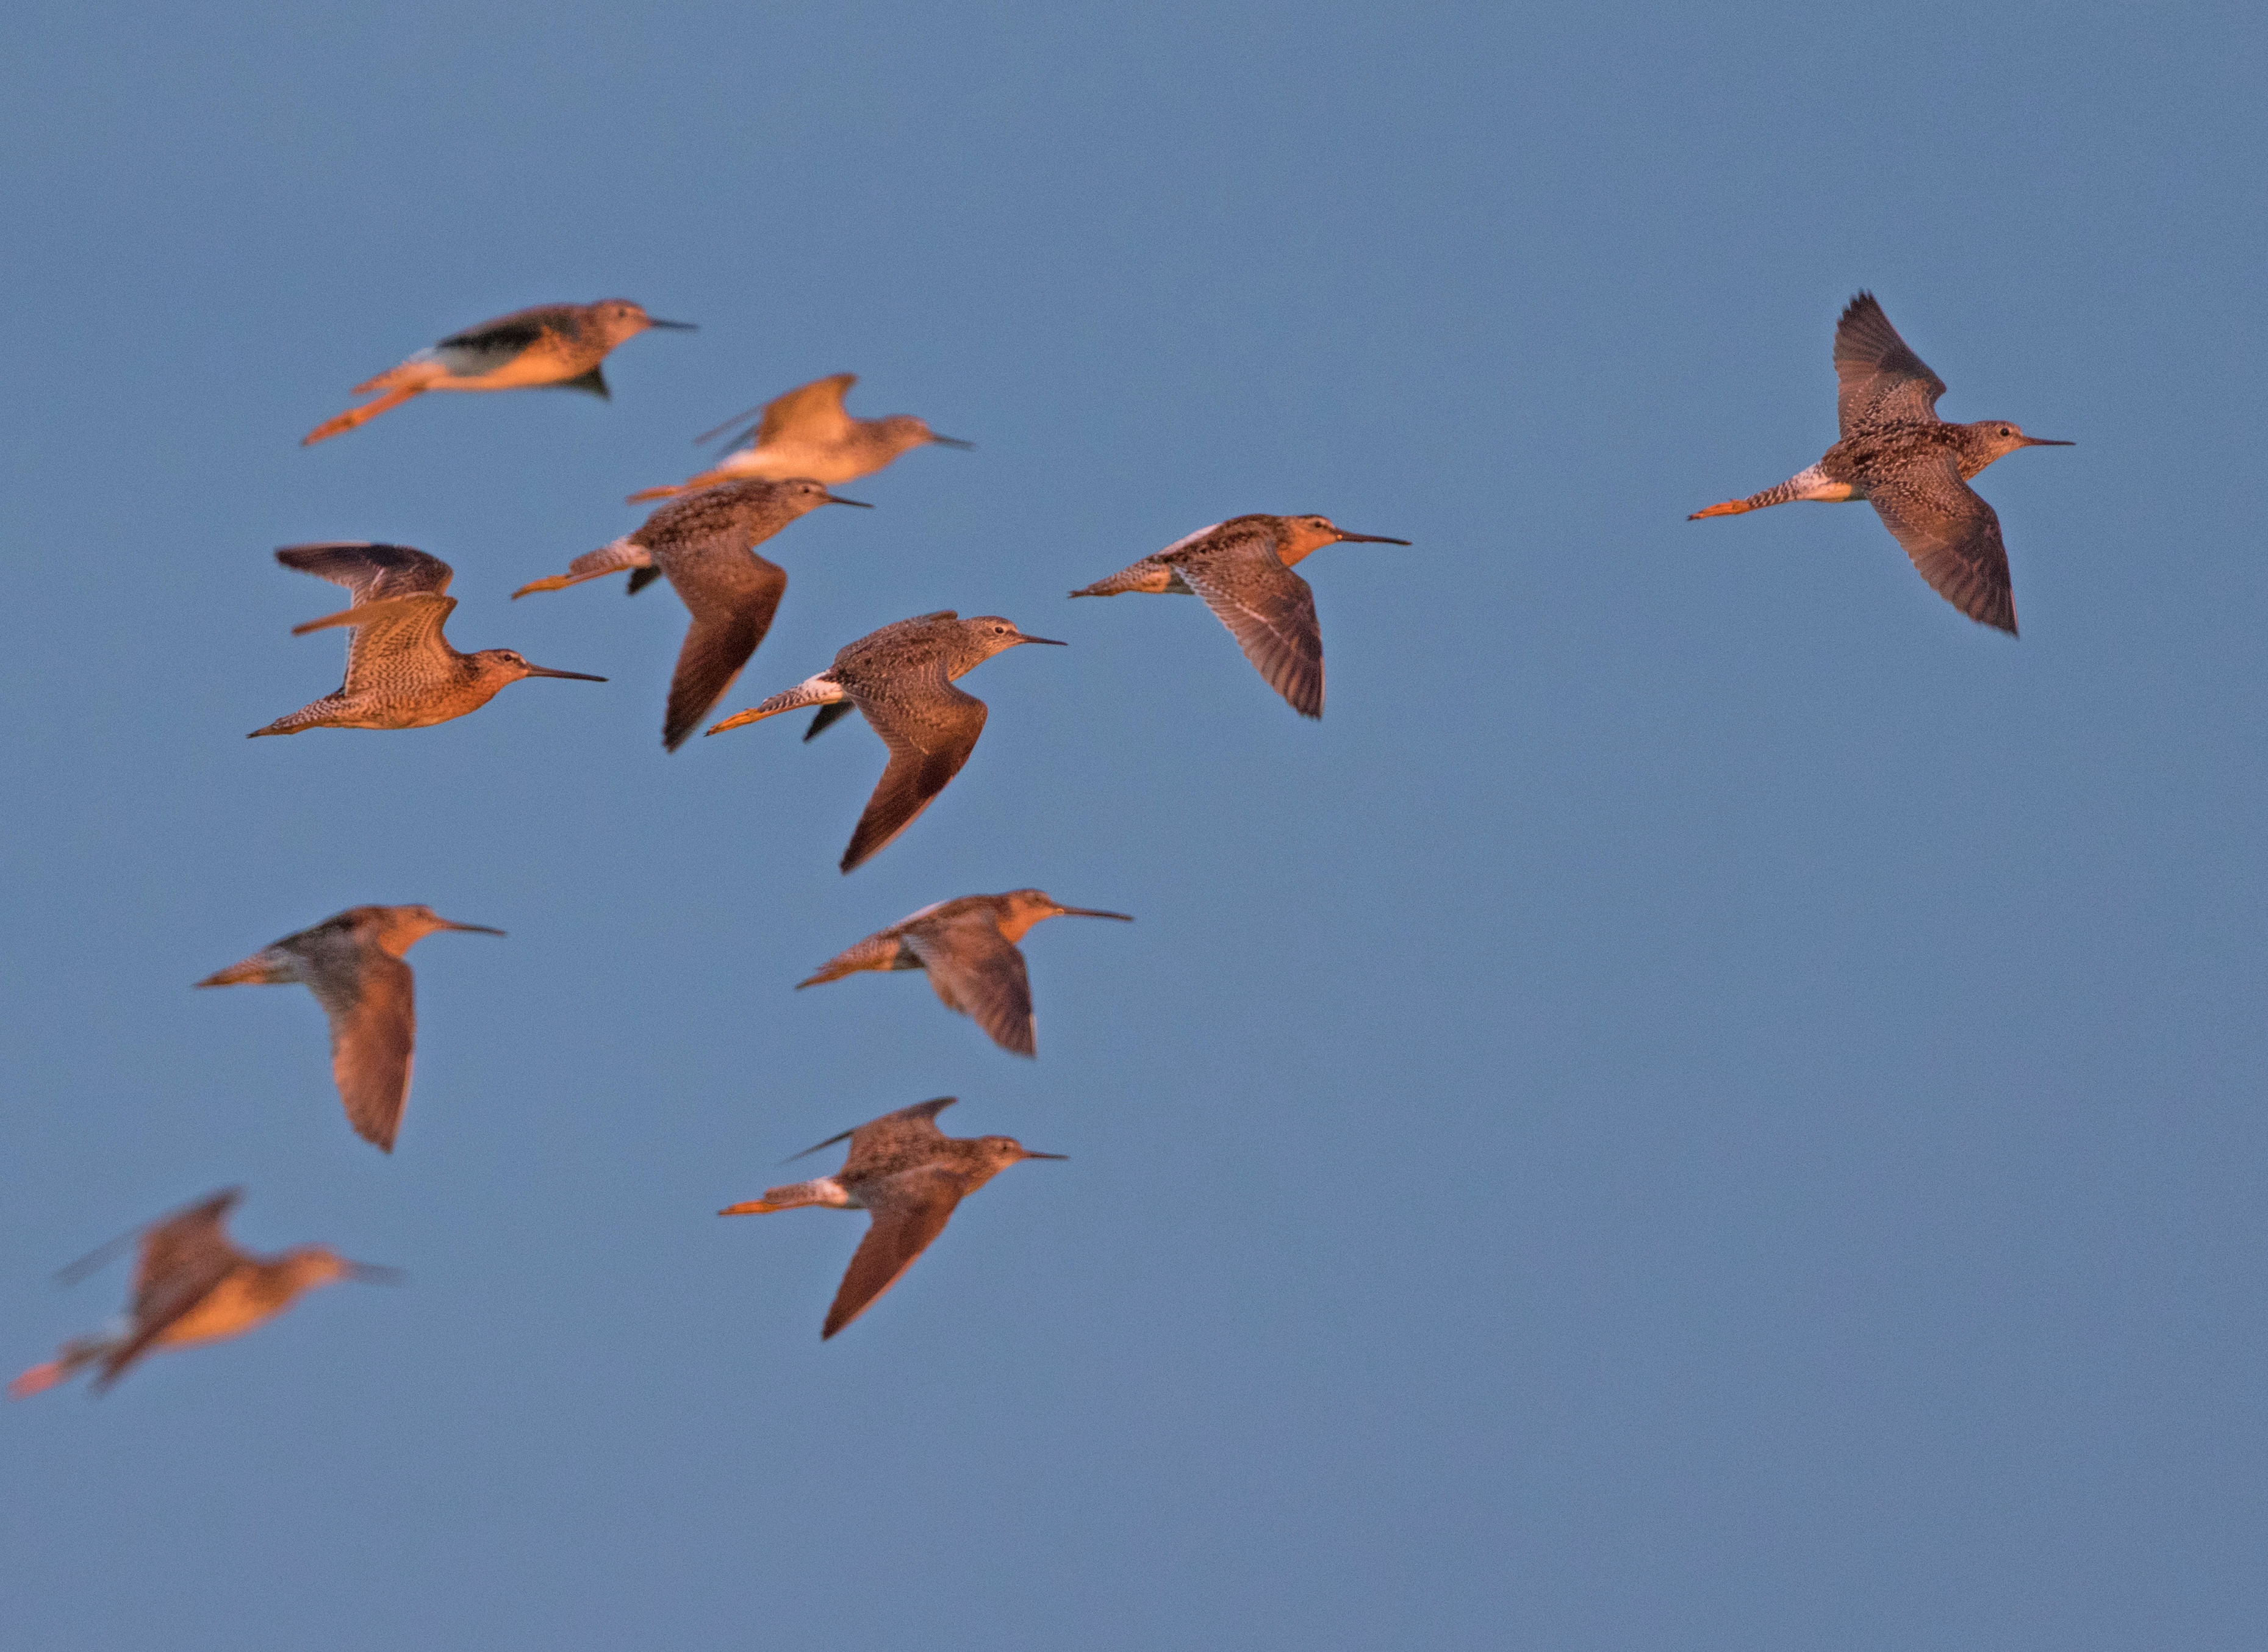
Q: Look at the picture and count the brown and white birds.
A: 11